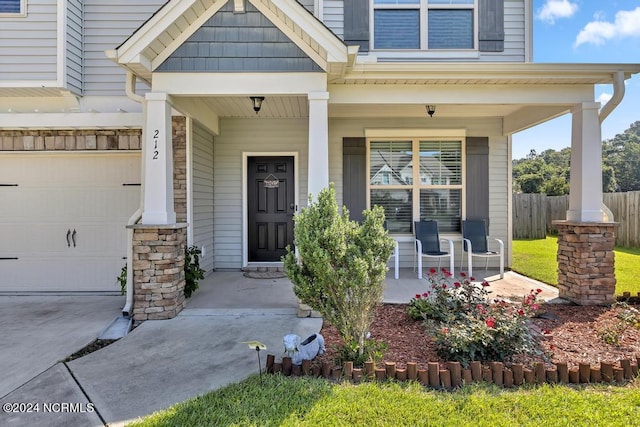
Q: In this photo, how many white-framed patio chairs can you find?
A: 3